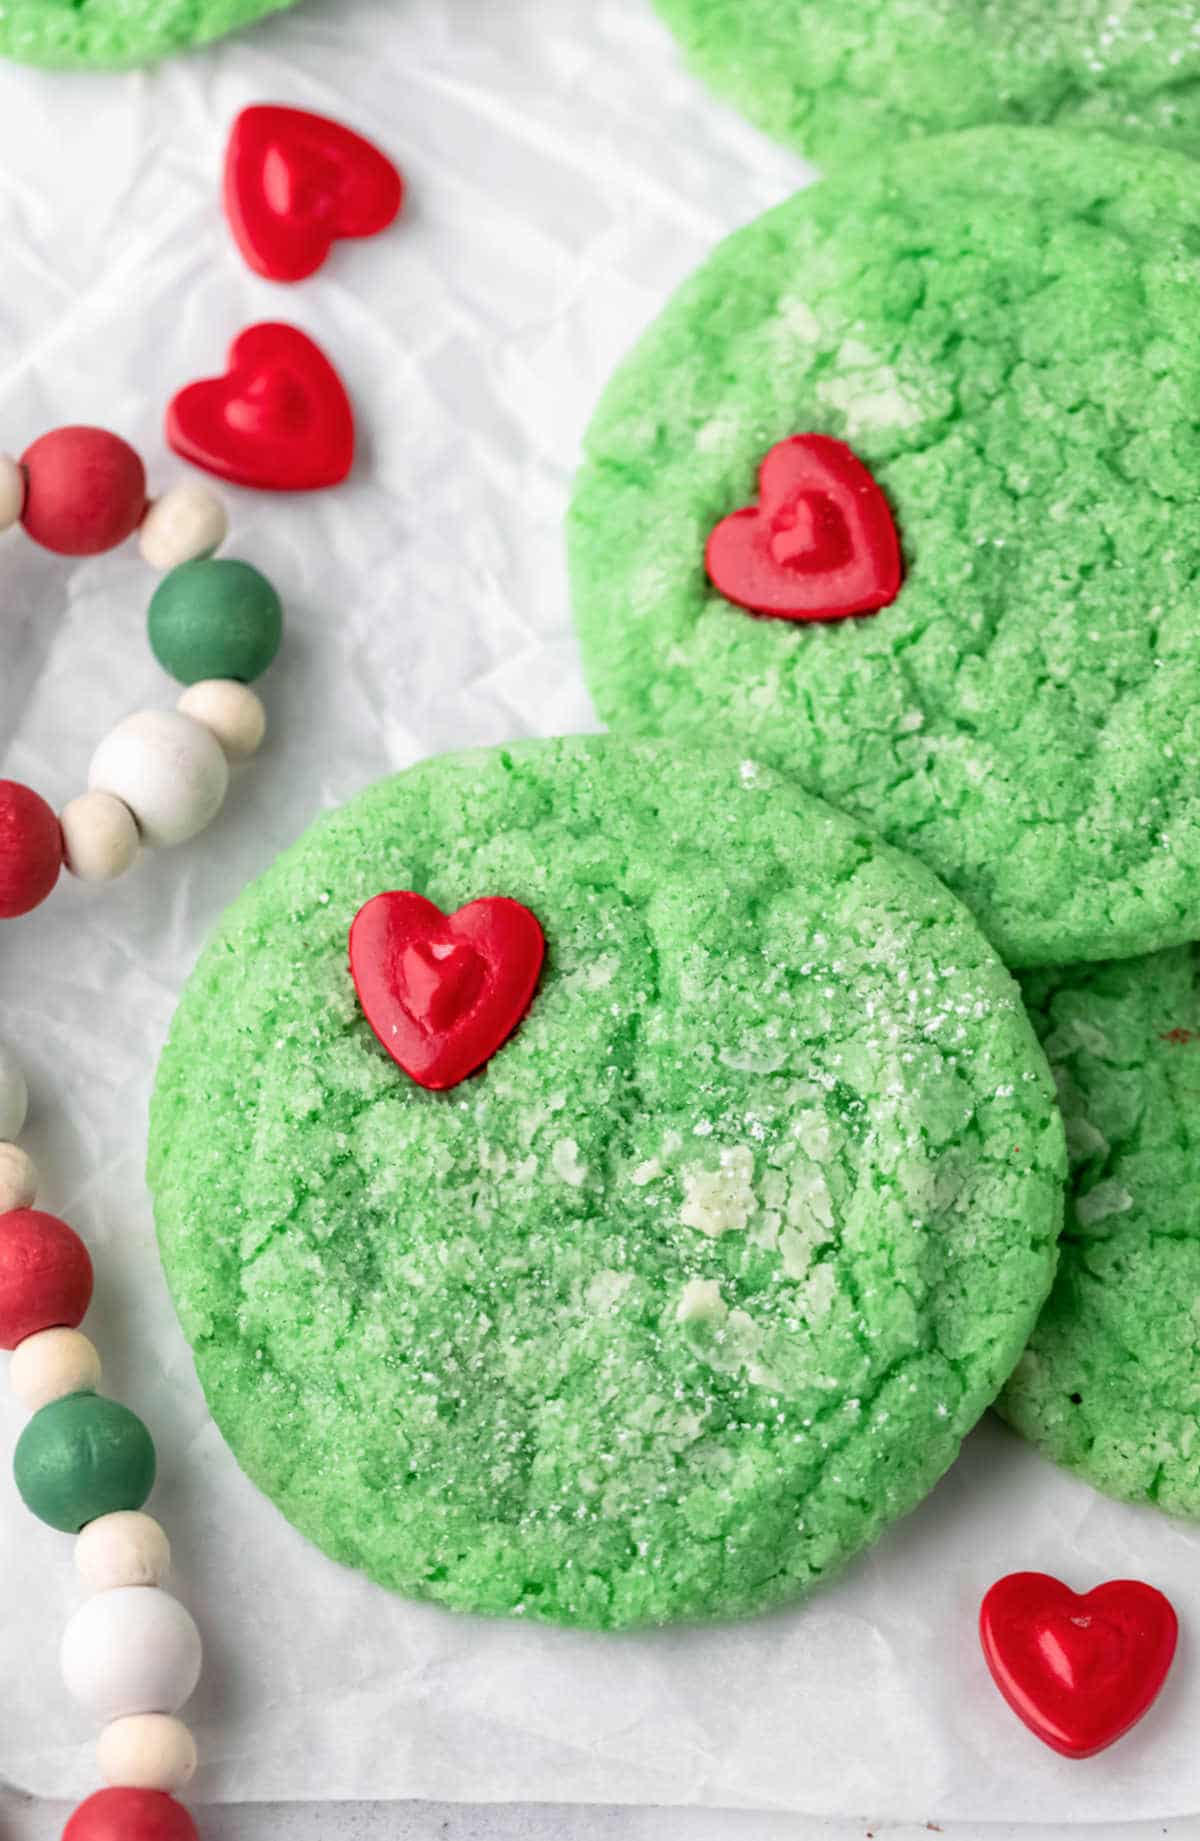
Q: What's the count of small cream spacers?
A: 8